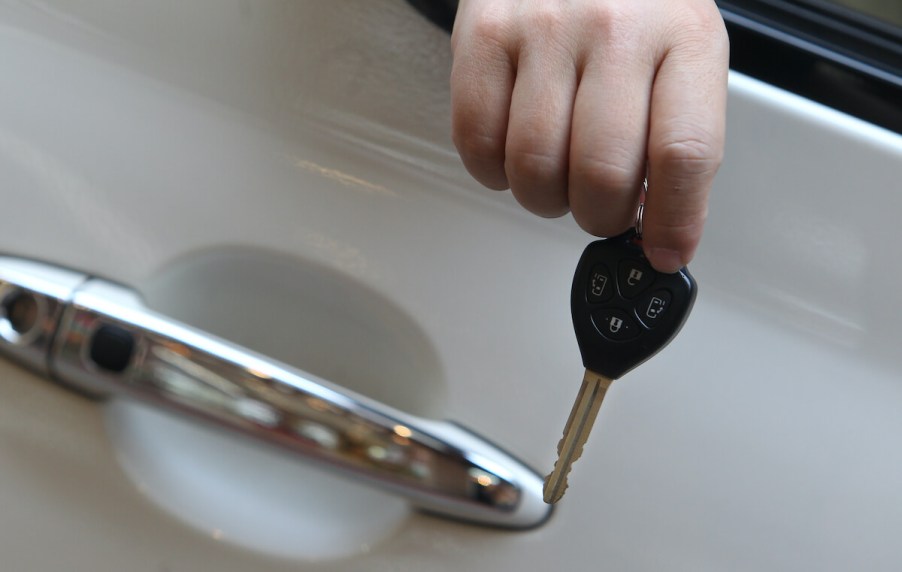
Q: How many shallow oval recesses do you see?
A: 1